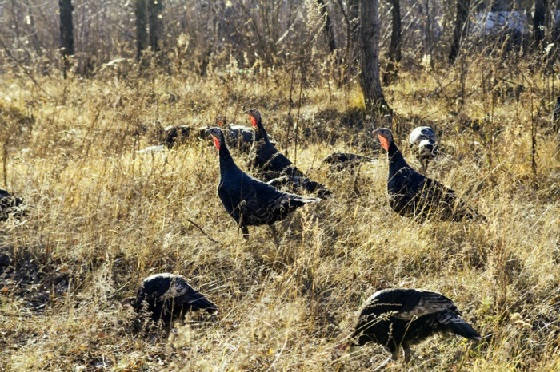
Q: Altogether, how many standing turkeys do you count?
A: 3